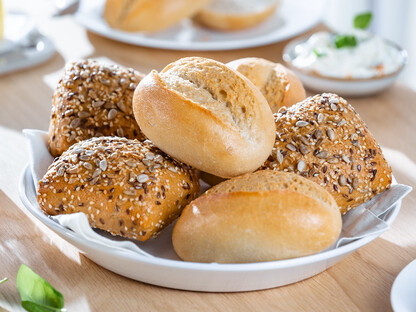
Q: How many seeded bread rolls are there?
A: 3